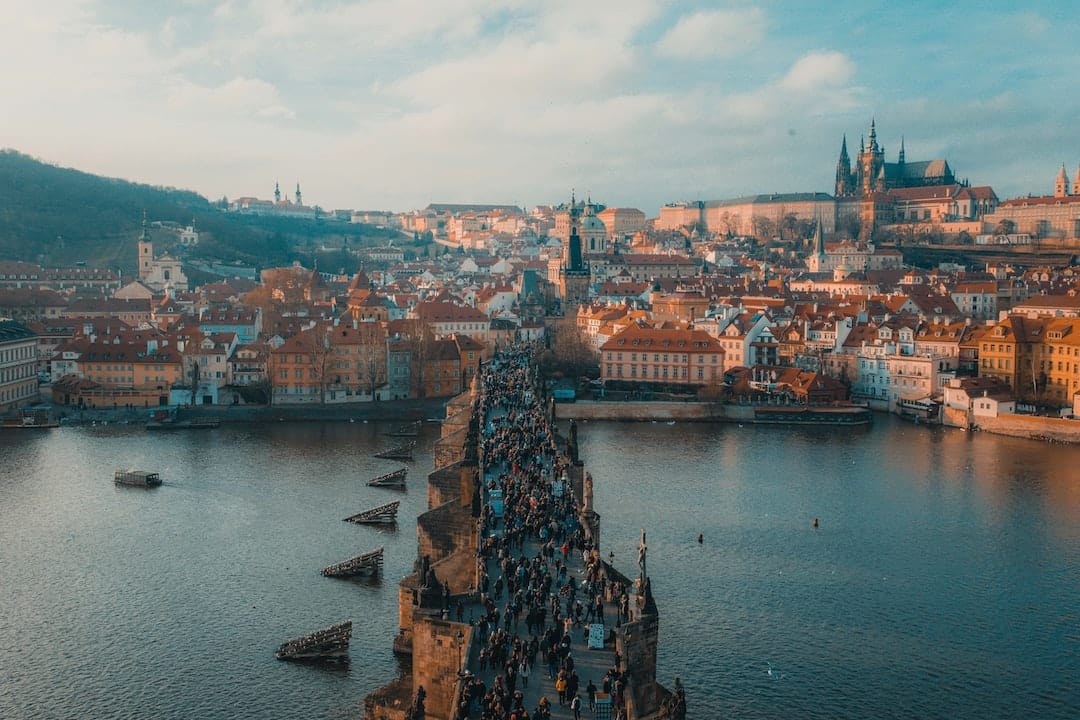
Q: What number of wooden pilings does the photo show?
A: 6